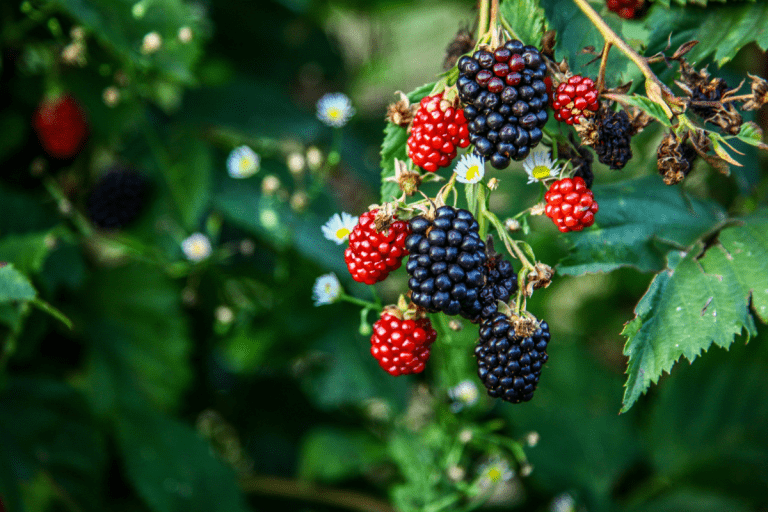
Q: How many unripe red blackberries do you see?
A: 7